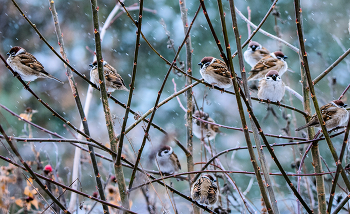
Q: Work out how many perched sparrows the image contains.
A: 10